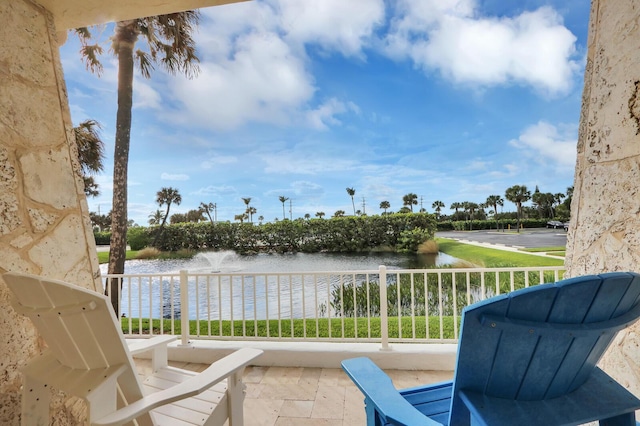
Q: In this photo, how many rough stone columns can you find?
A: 2